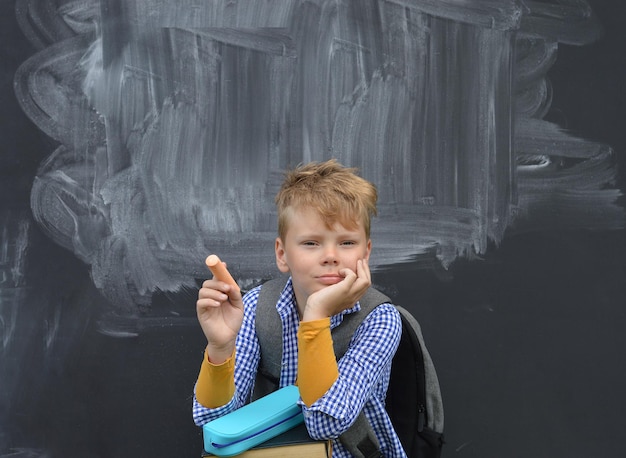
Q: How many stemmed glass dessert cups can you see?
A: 0